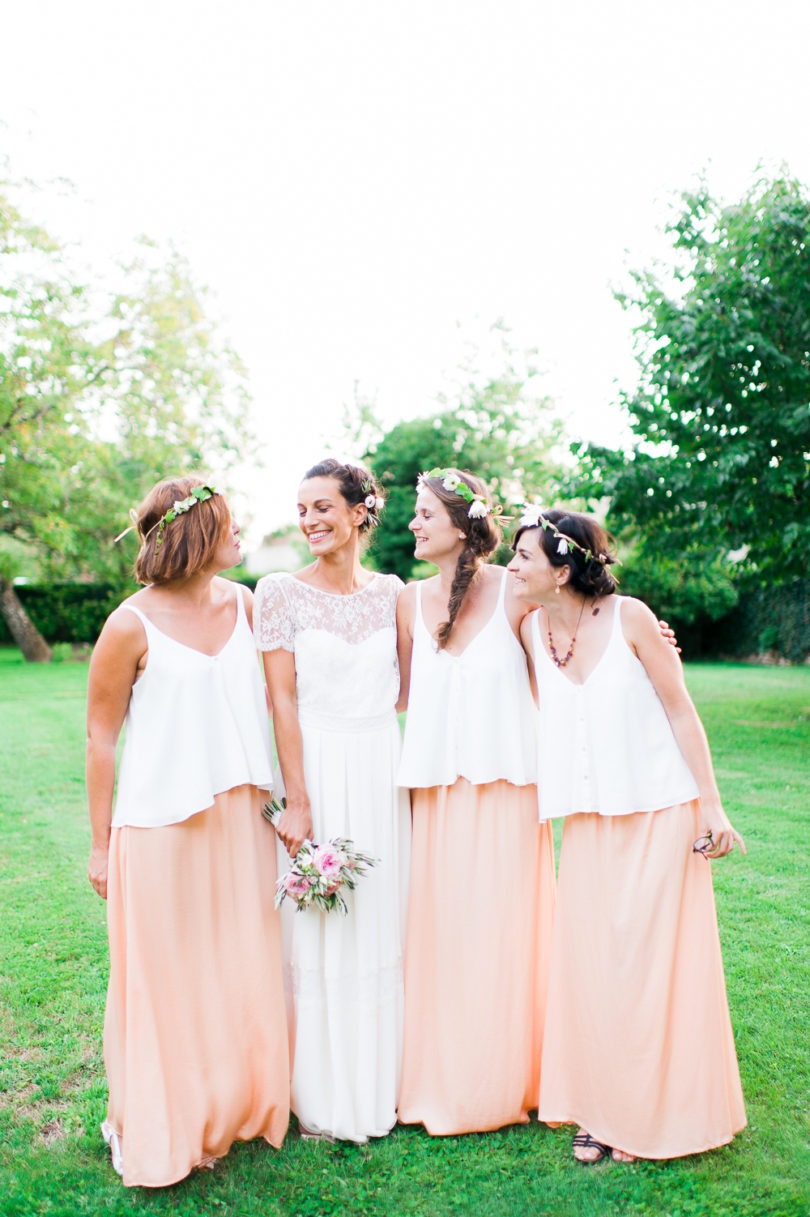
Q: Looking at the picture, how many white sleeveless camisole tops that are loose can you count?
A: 3